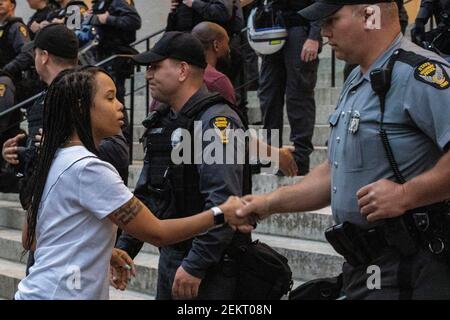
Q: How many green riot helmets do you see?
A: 0